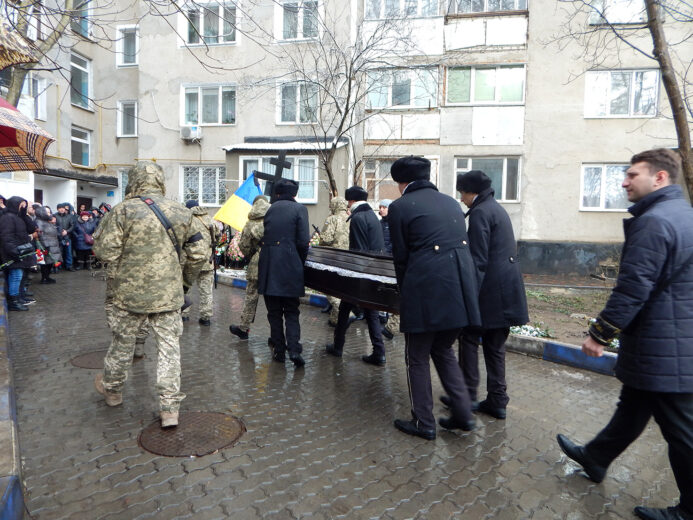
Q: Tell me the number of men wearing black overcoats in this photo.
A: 4